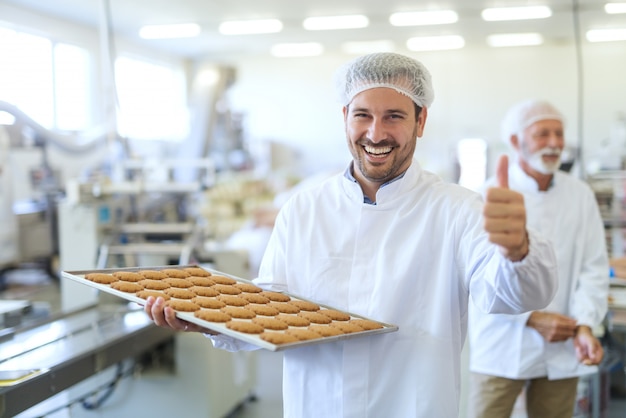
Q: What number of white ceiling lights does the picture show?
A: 11